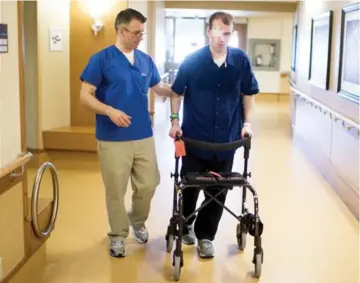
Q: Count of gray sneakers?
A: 4